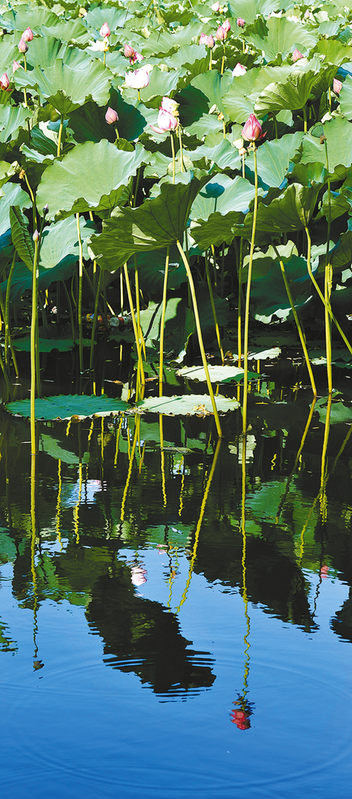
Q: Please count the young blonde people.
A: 0